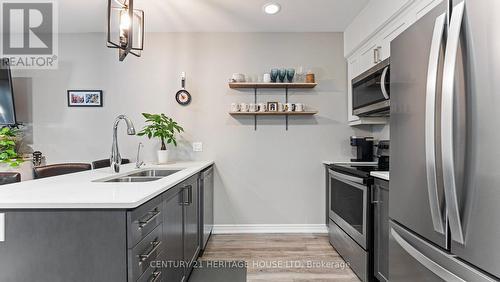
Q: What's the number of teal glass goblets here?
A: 3